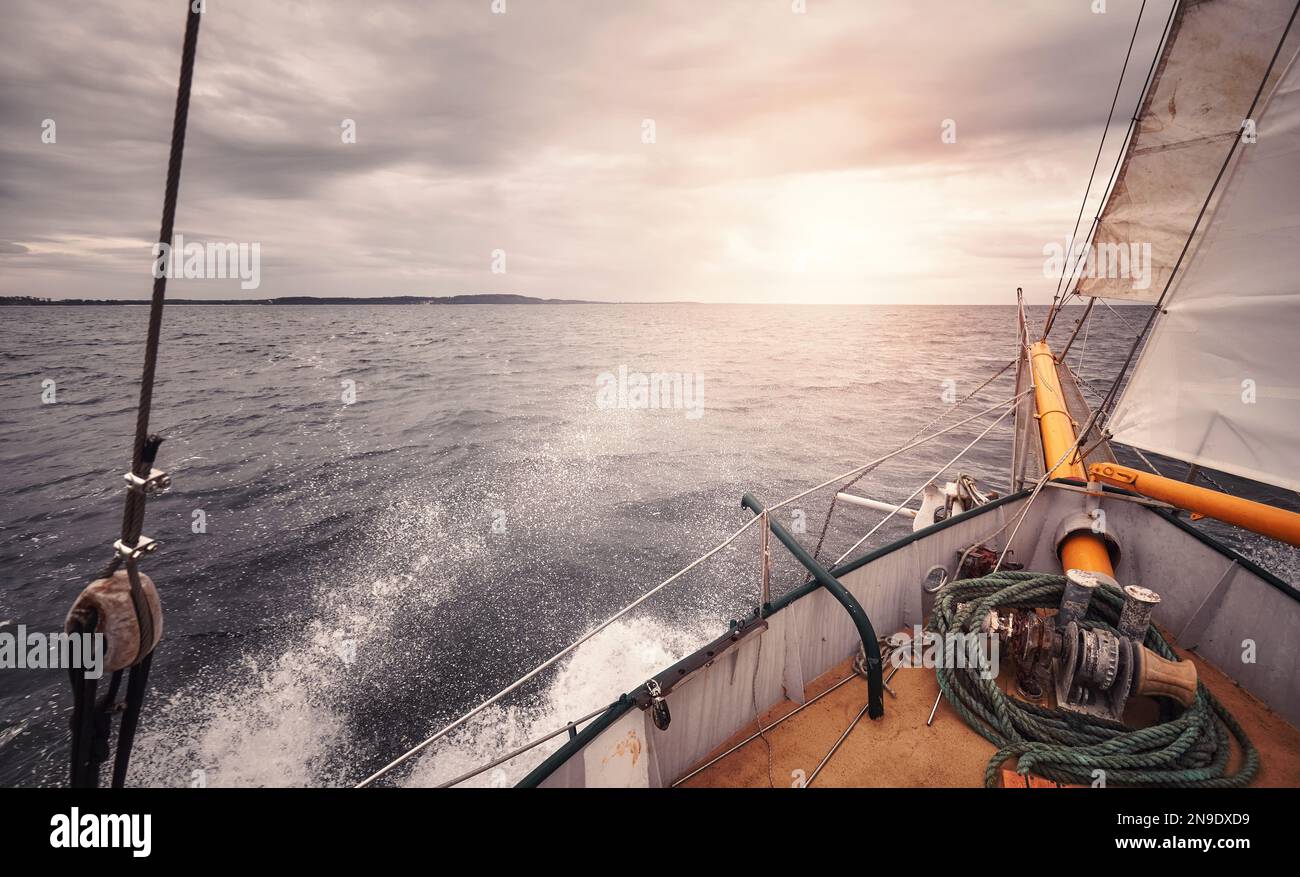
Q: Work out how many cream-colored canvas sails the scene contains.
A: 2